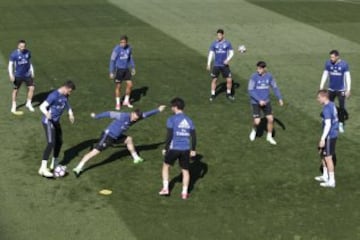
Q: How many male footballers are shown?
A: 9